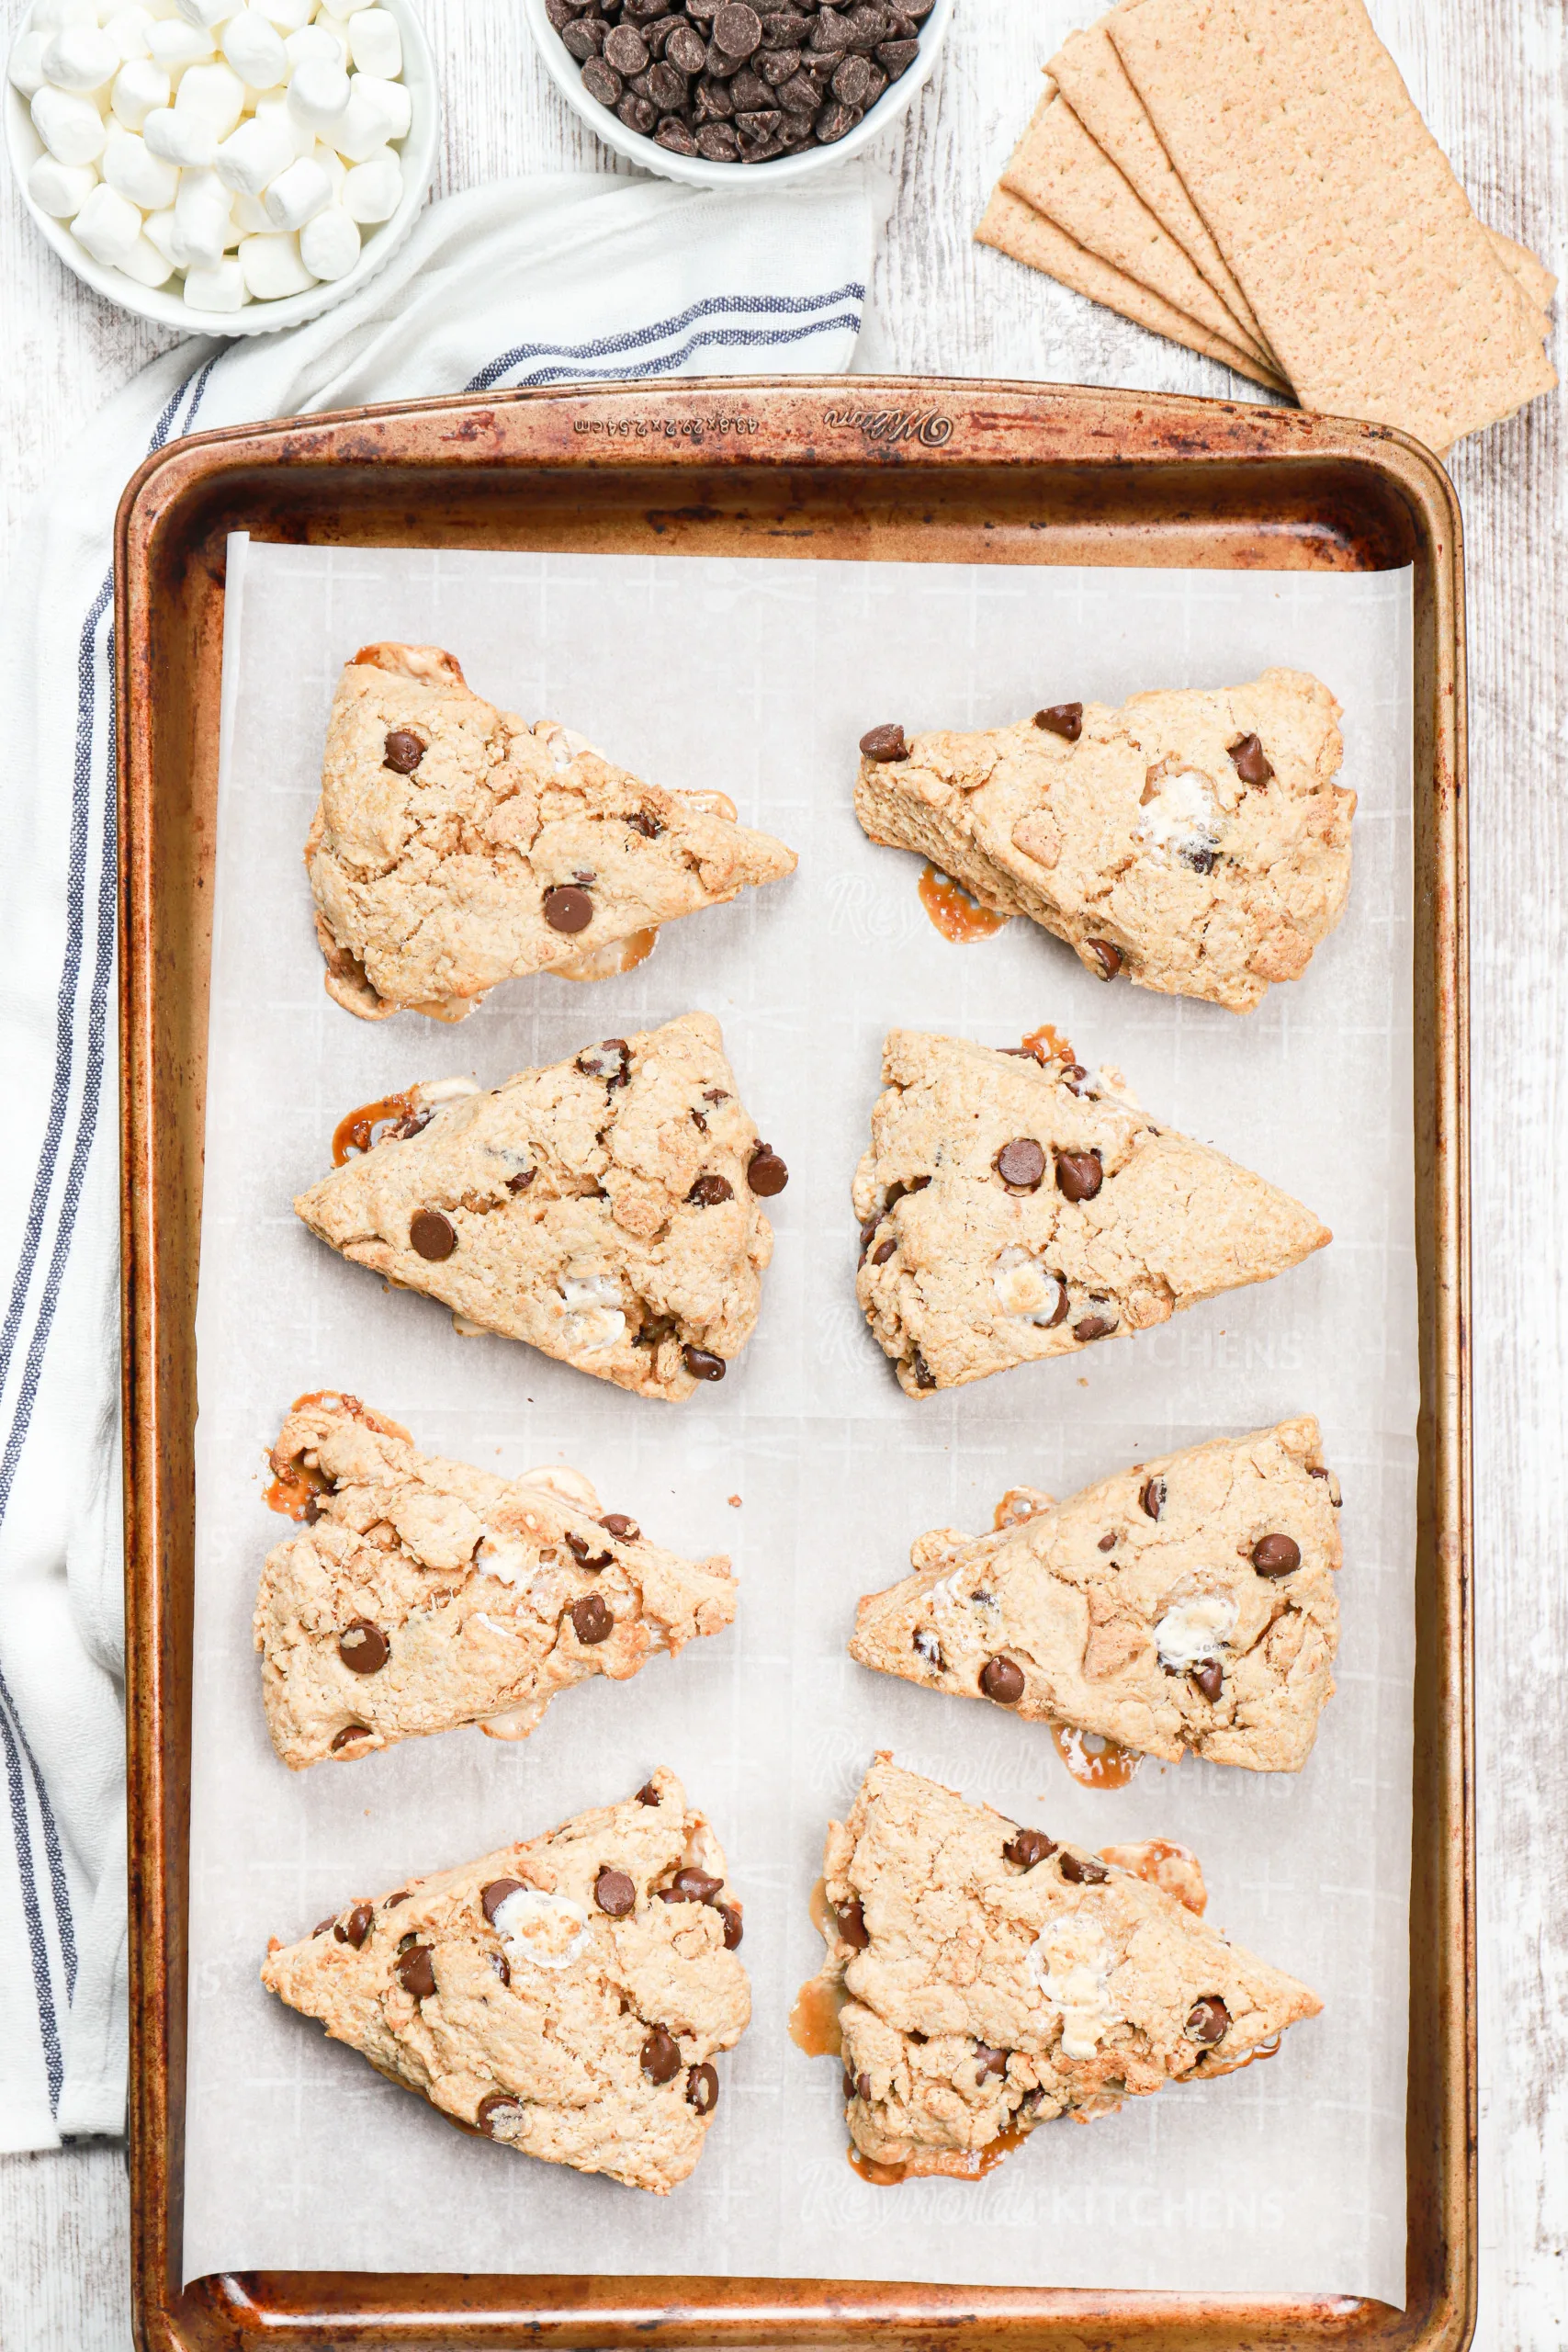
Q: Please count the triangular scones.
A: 8